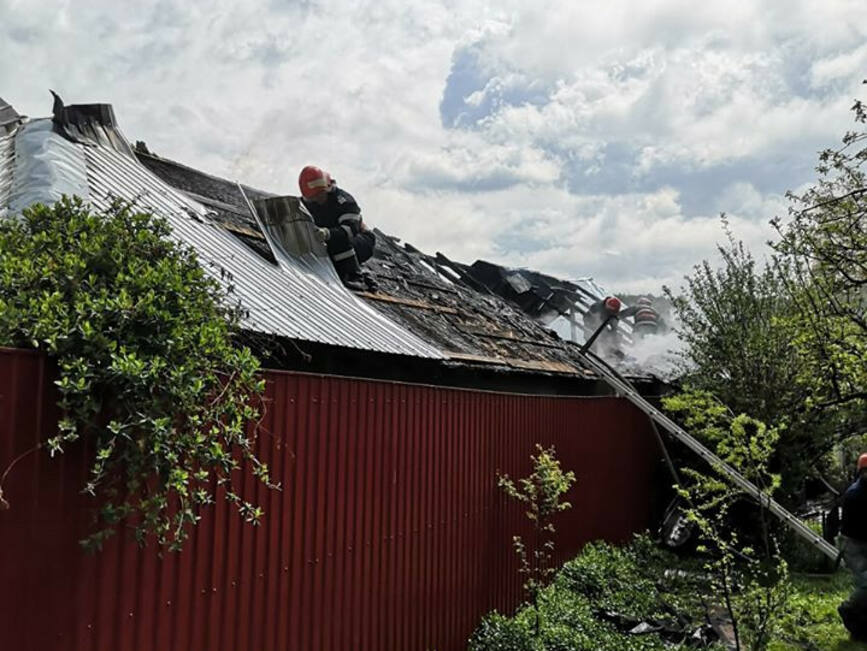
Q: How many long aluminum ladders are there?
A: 1